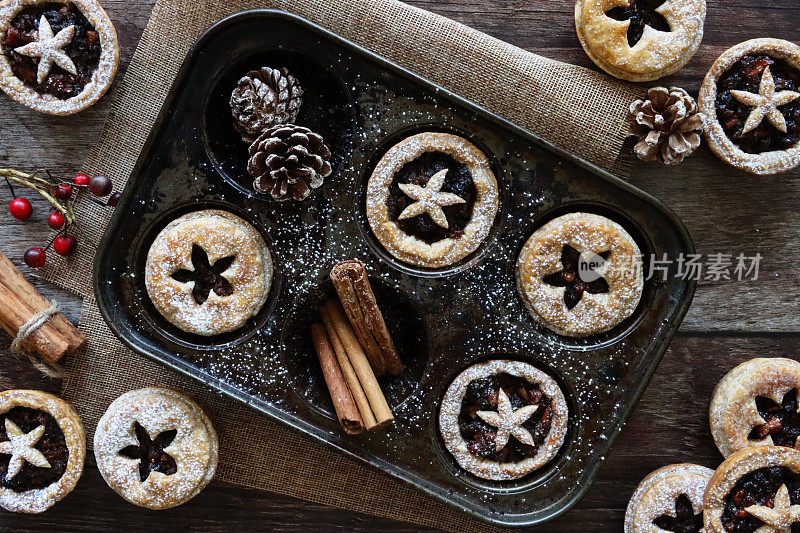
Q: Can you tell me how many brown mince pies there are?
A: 12